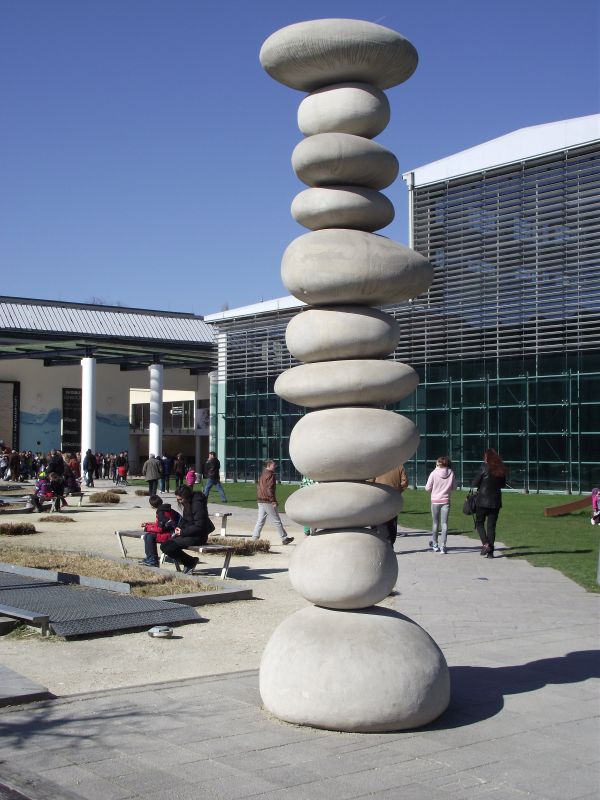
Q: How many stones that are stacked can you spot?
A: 11